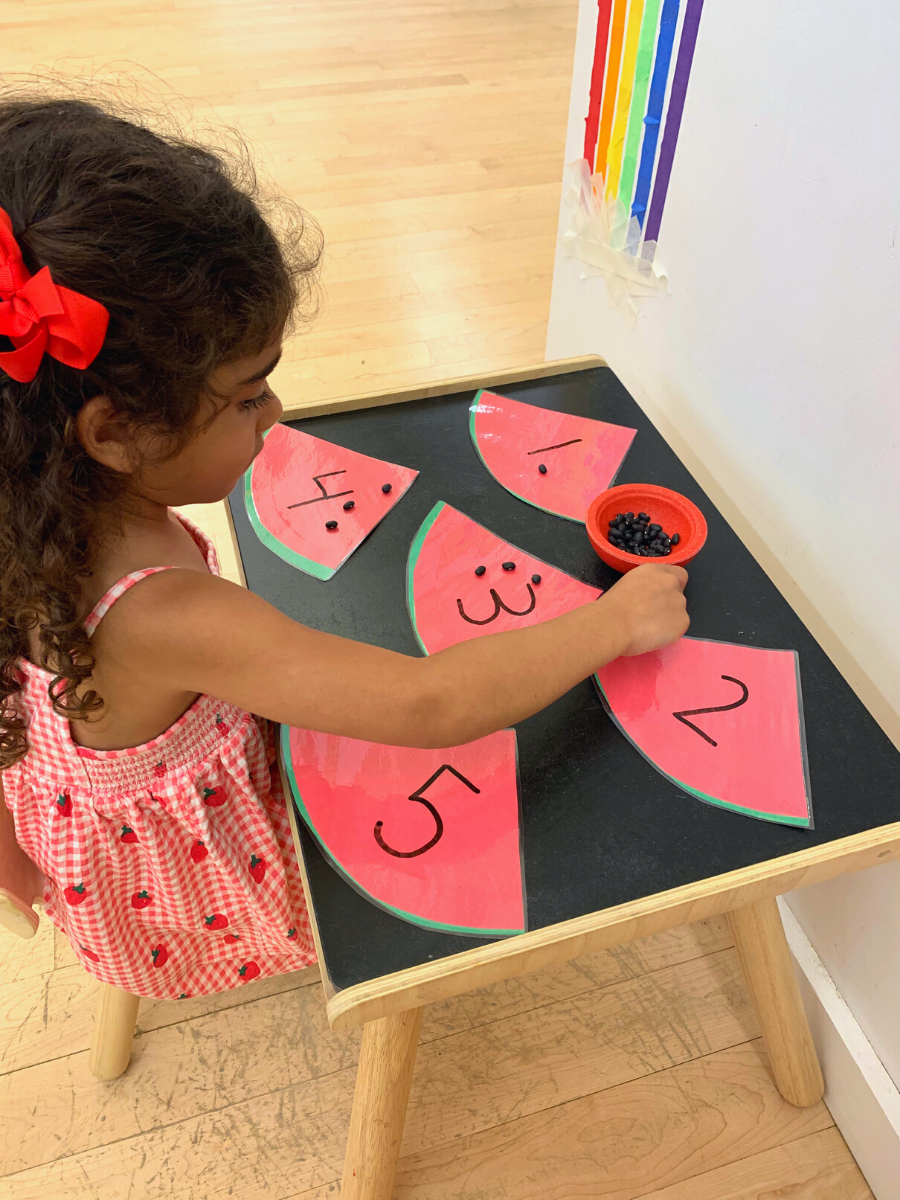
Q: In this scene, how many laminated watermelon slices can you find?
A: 5